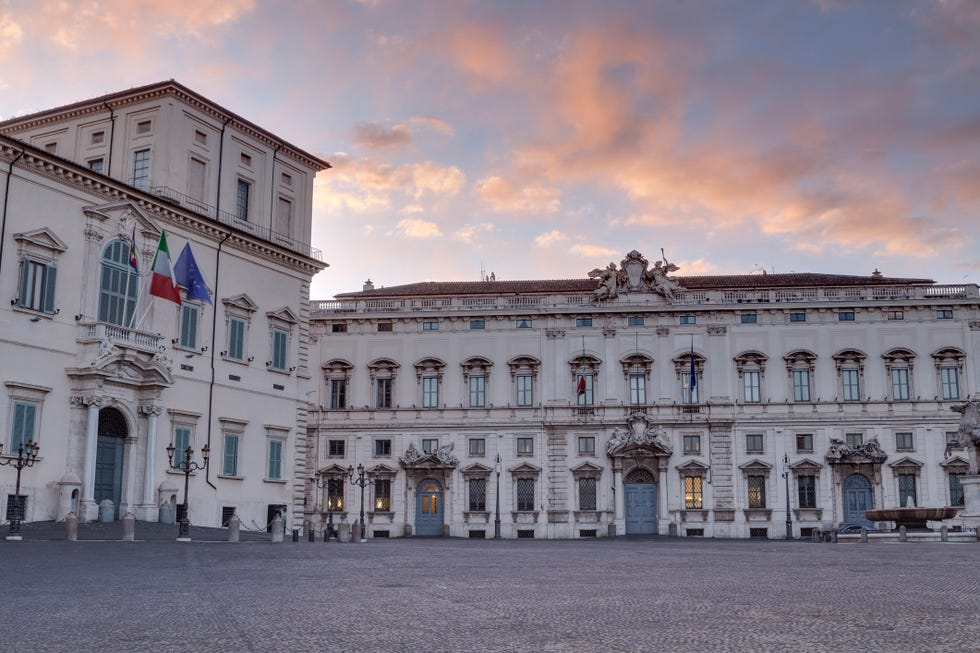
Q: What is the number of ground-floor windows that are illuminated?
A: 4